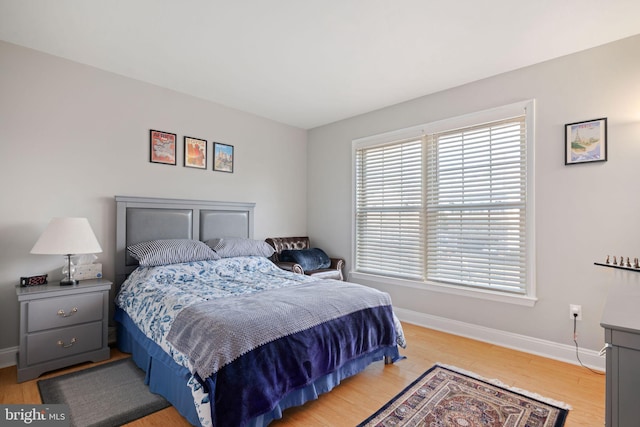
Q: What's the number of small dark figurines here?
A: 5